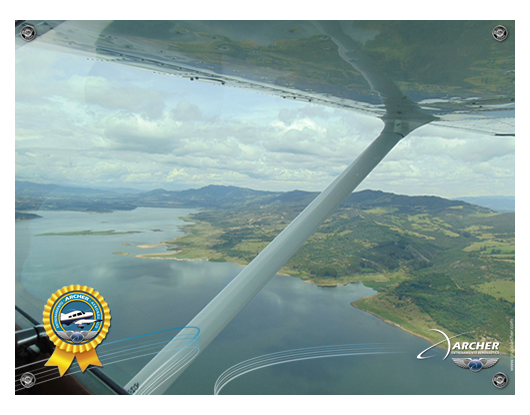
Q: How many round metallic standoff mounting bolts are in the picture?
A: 4